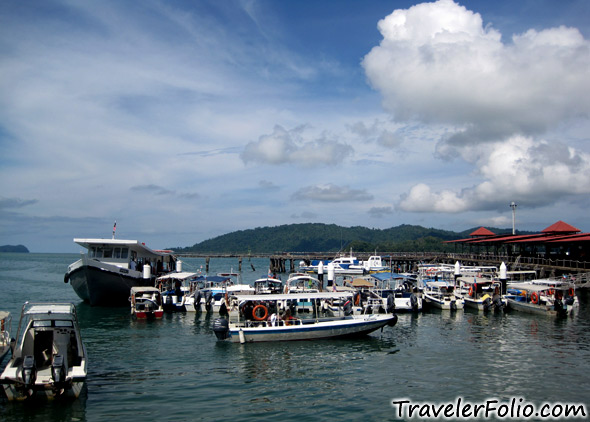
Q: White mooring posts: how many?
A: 6